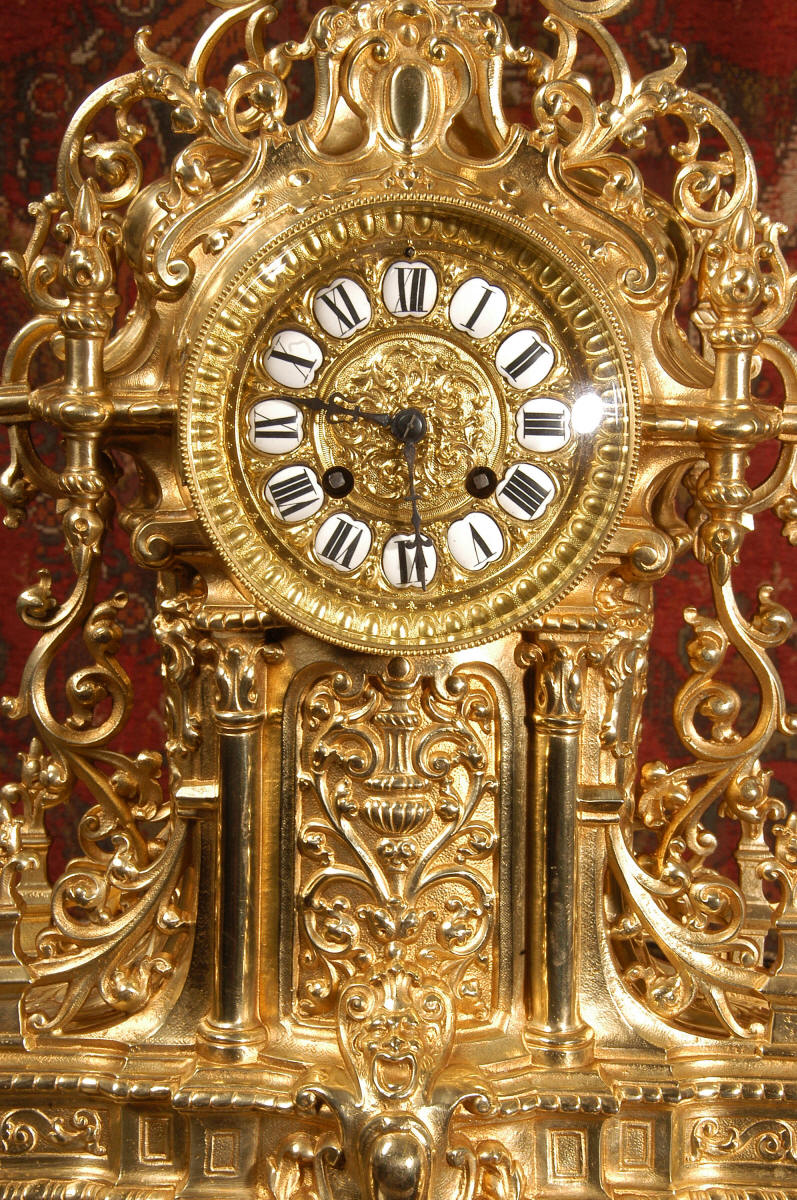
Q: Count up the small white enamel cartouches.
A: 12